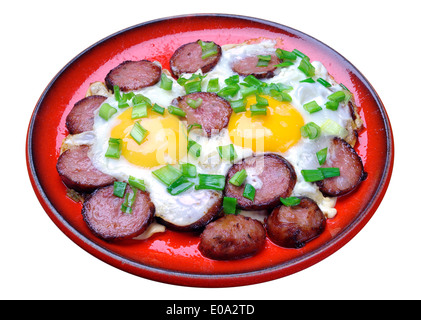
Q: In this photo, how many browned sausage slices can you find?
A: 12